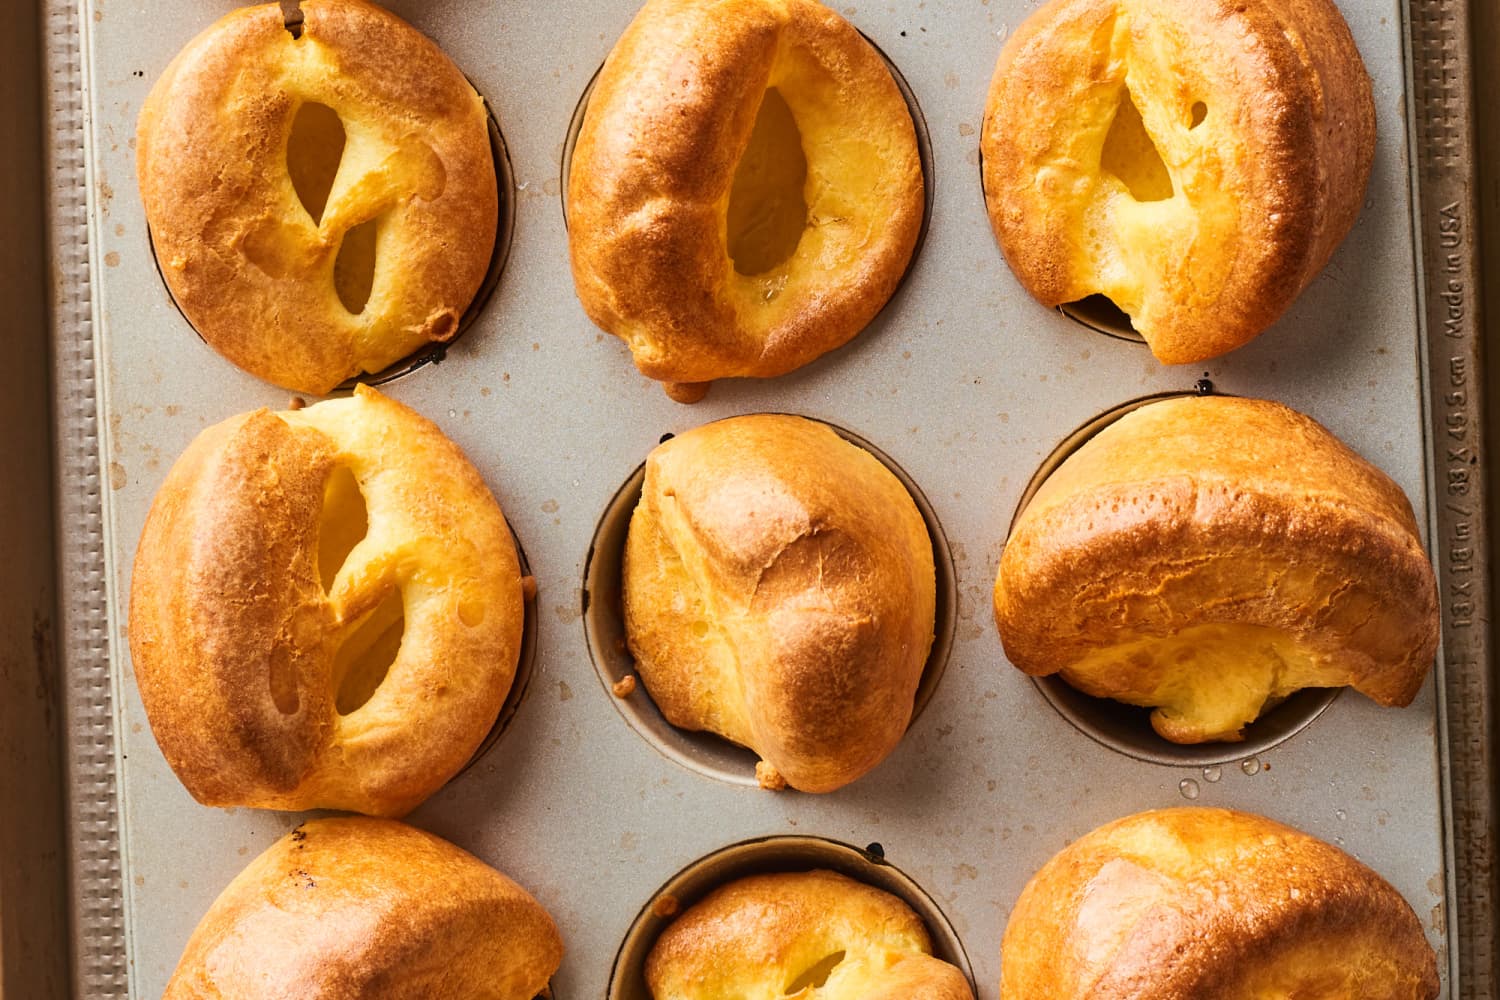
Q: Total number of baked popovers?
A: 9